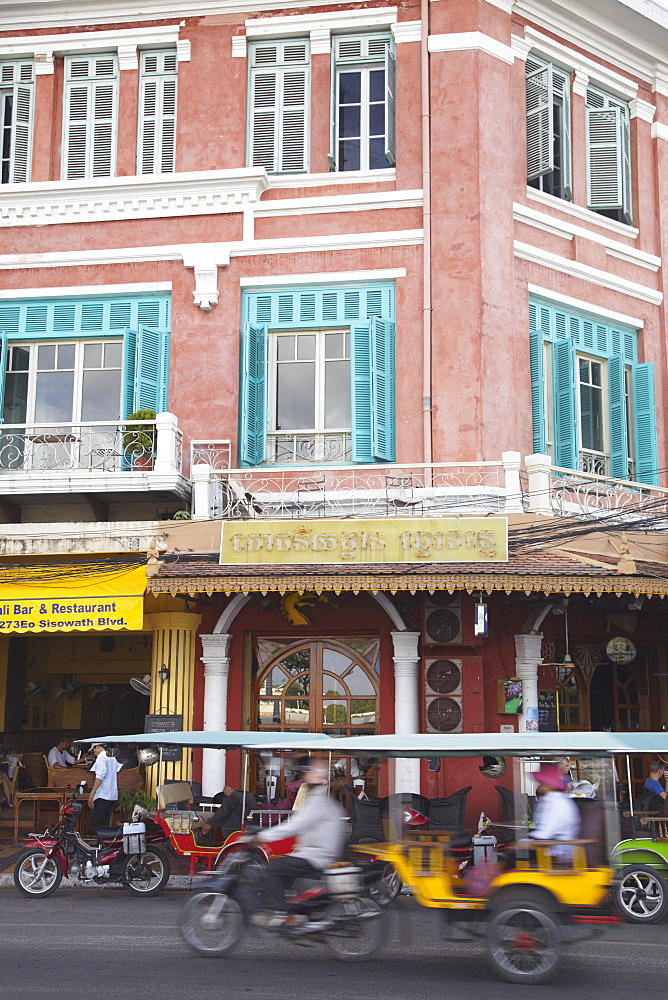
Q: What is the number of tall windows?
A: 10